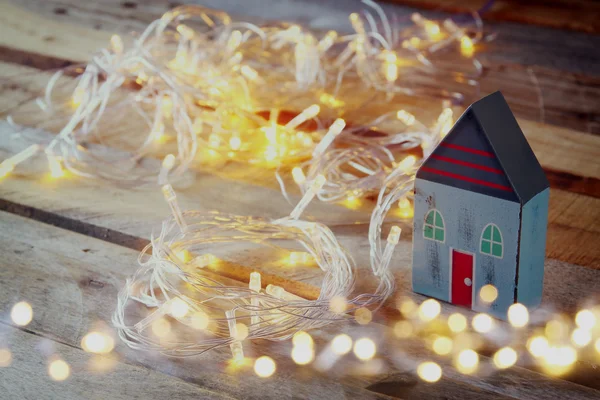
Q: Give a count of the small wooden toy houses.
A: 1